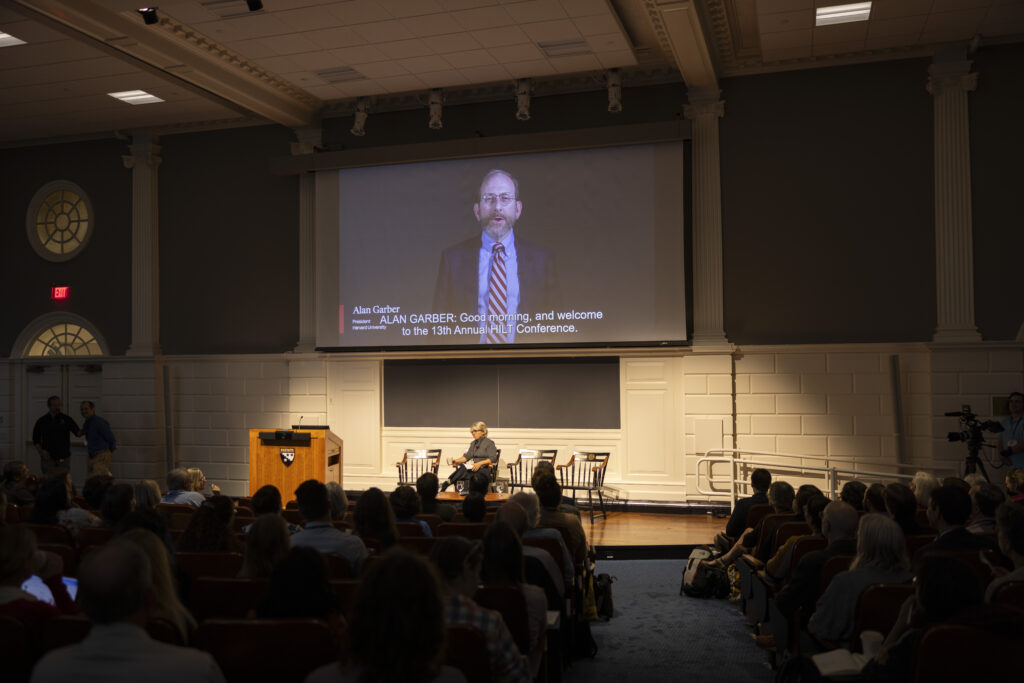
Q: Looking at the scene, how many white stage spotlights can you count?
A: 4